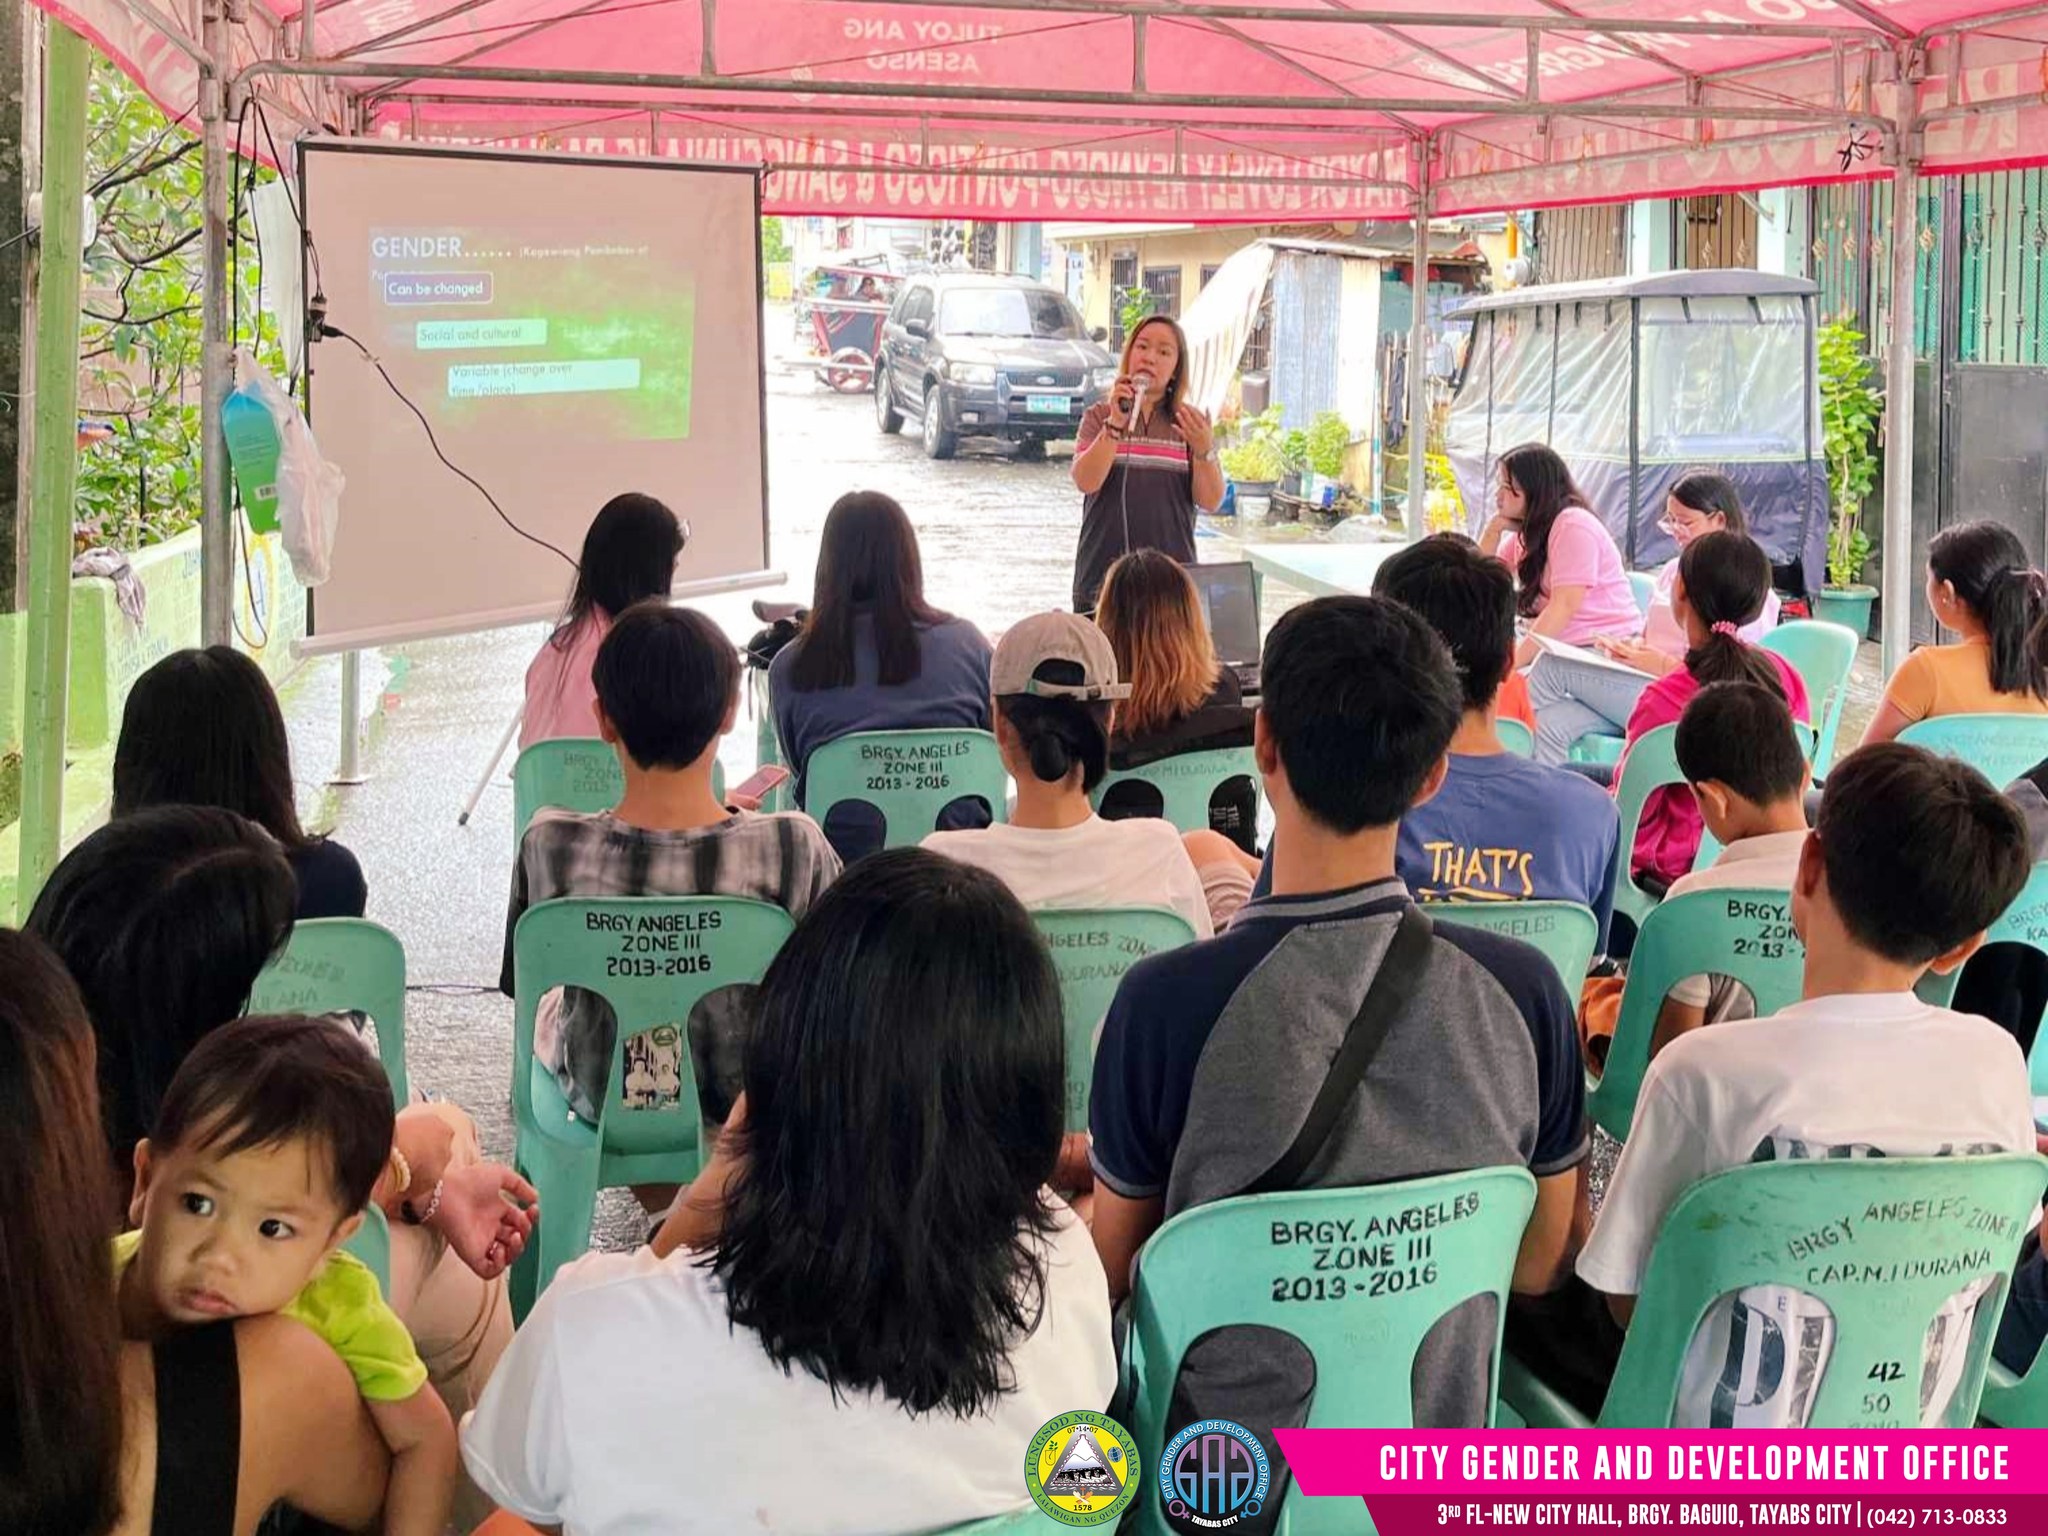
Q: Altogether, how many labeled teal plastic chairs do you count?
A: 12